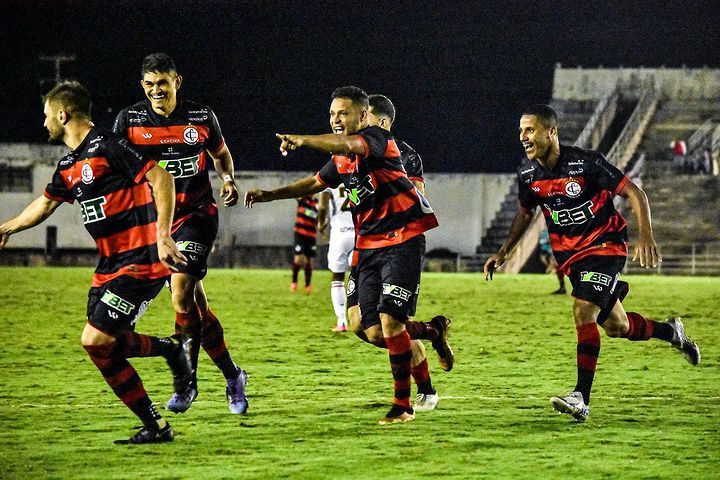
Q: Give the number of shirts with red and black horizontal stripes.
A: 6